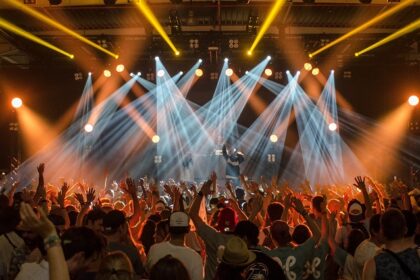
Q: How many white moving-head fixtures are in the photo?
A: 12